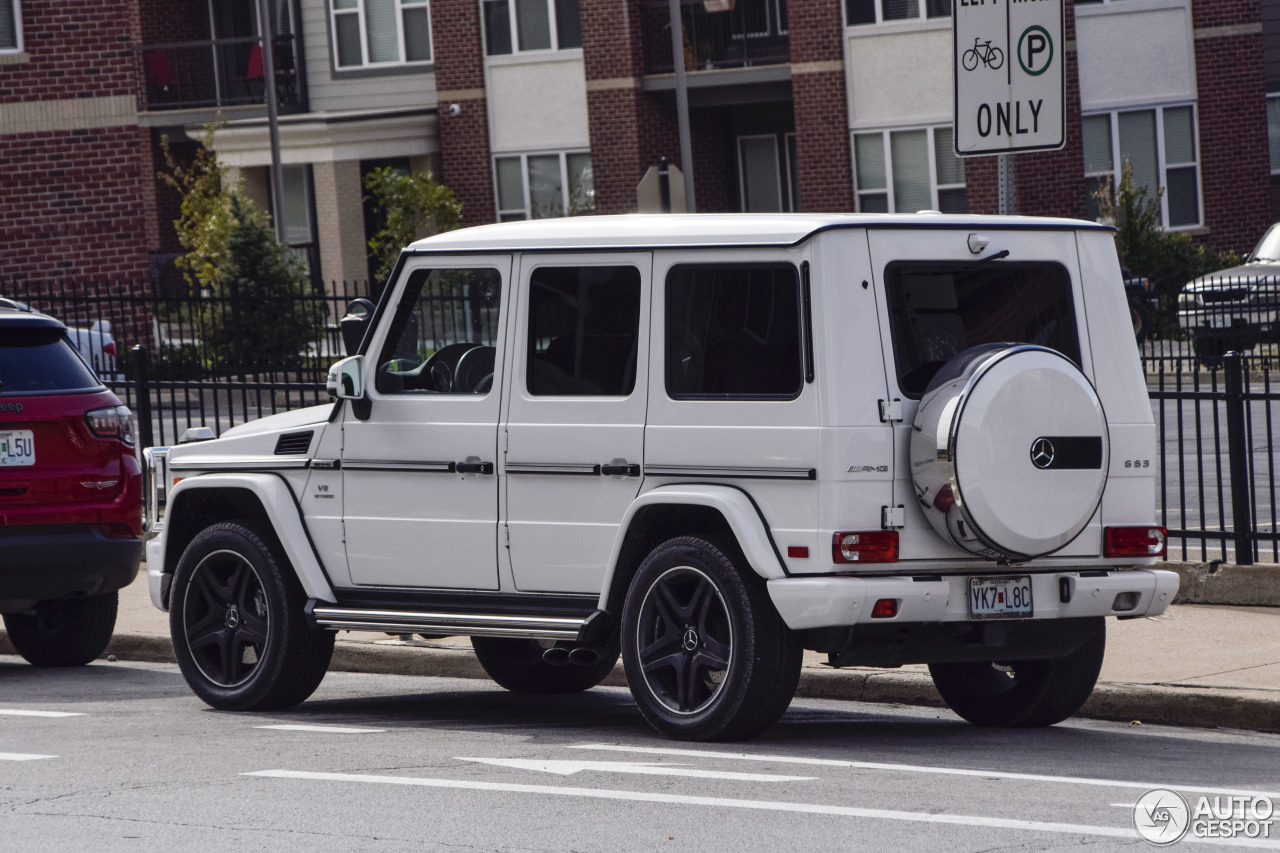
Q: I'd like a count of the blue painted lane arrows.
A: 0